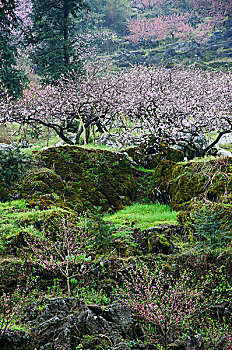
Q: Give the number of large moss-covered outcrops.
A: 2